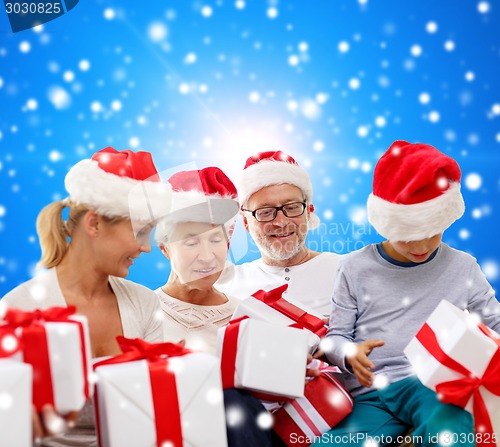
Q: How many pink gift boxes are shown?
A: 0